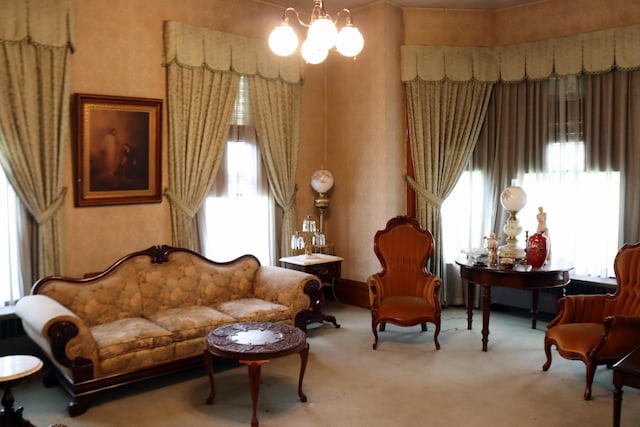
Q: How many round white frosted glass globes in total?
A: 6